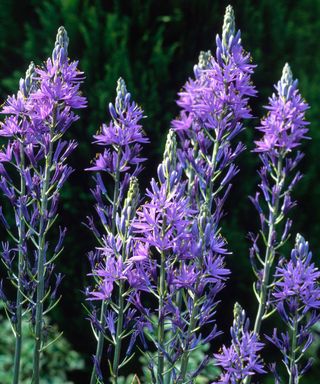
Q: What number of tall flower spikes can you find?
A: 11